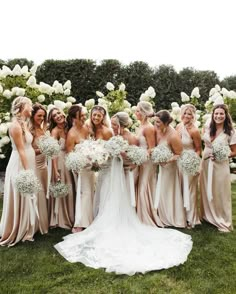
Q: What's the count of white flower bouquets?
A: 10